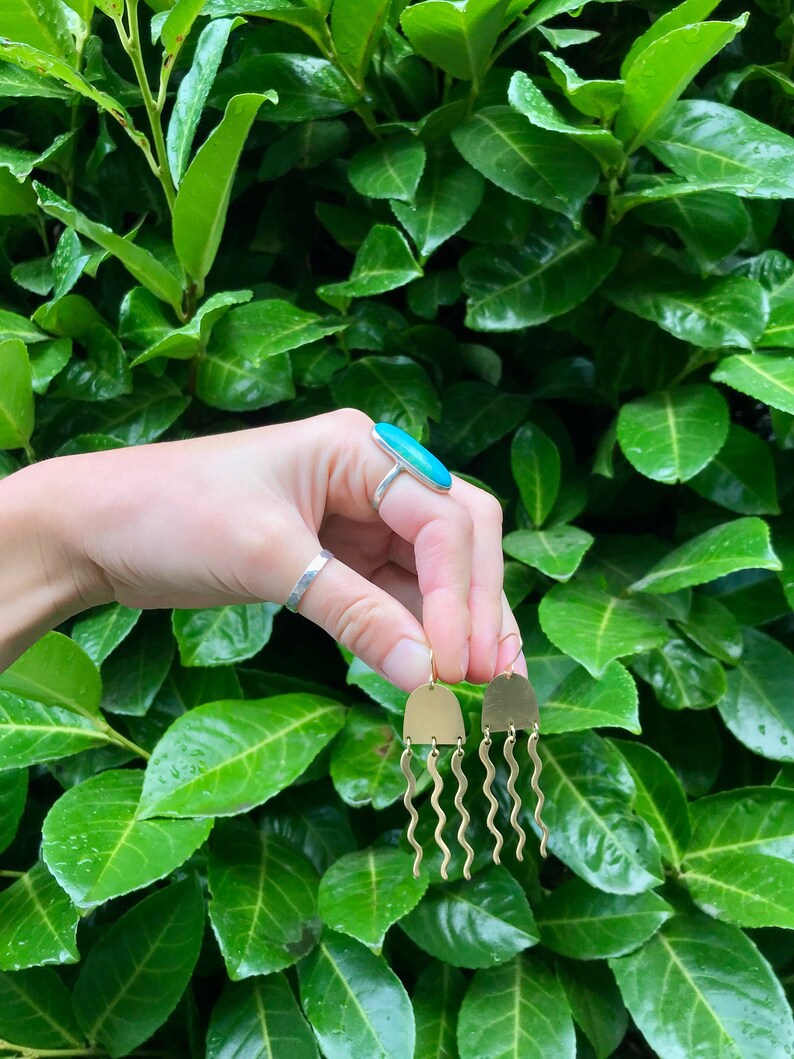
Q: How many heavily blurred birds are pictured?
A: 0